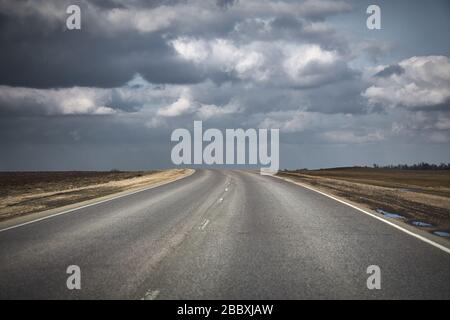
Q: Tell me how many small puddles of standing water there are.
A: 3